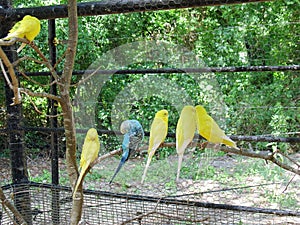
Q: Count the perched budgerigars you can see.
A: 6